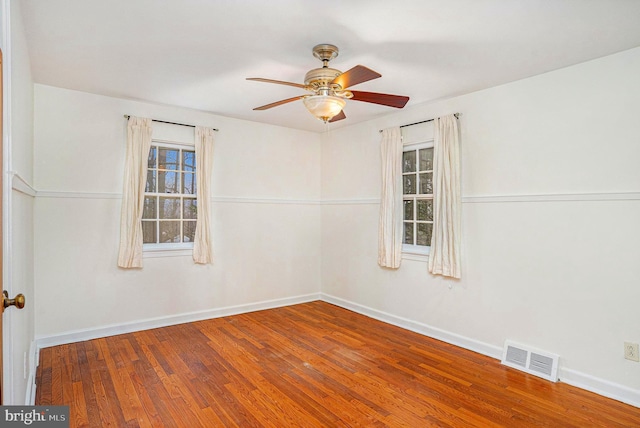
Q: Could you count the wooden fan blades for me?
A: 5